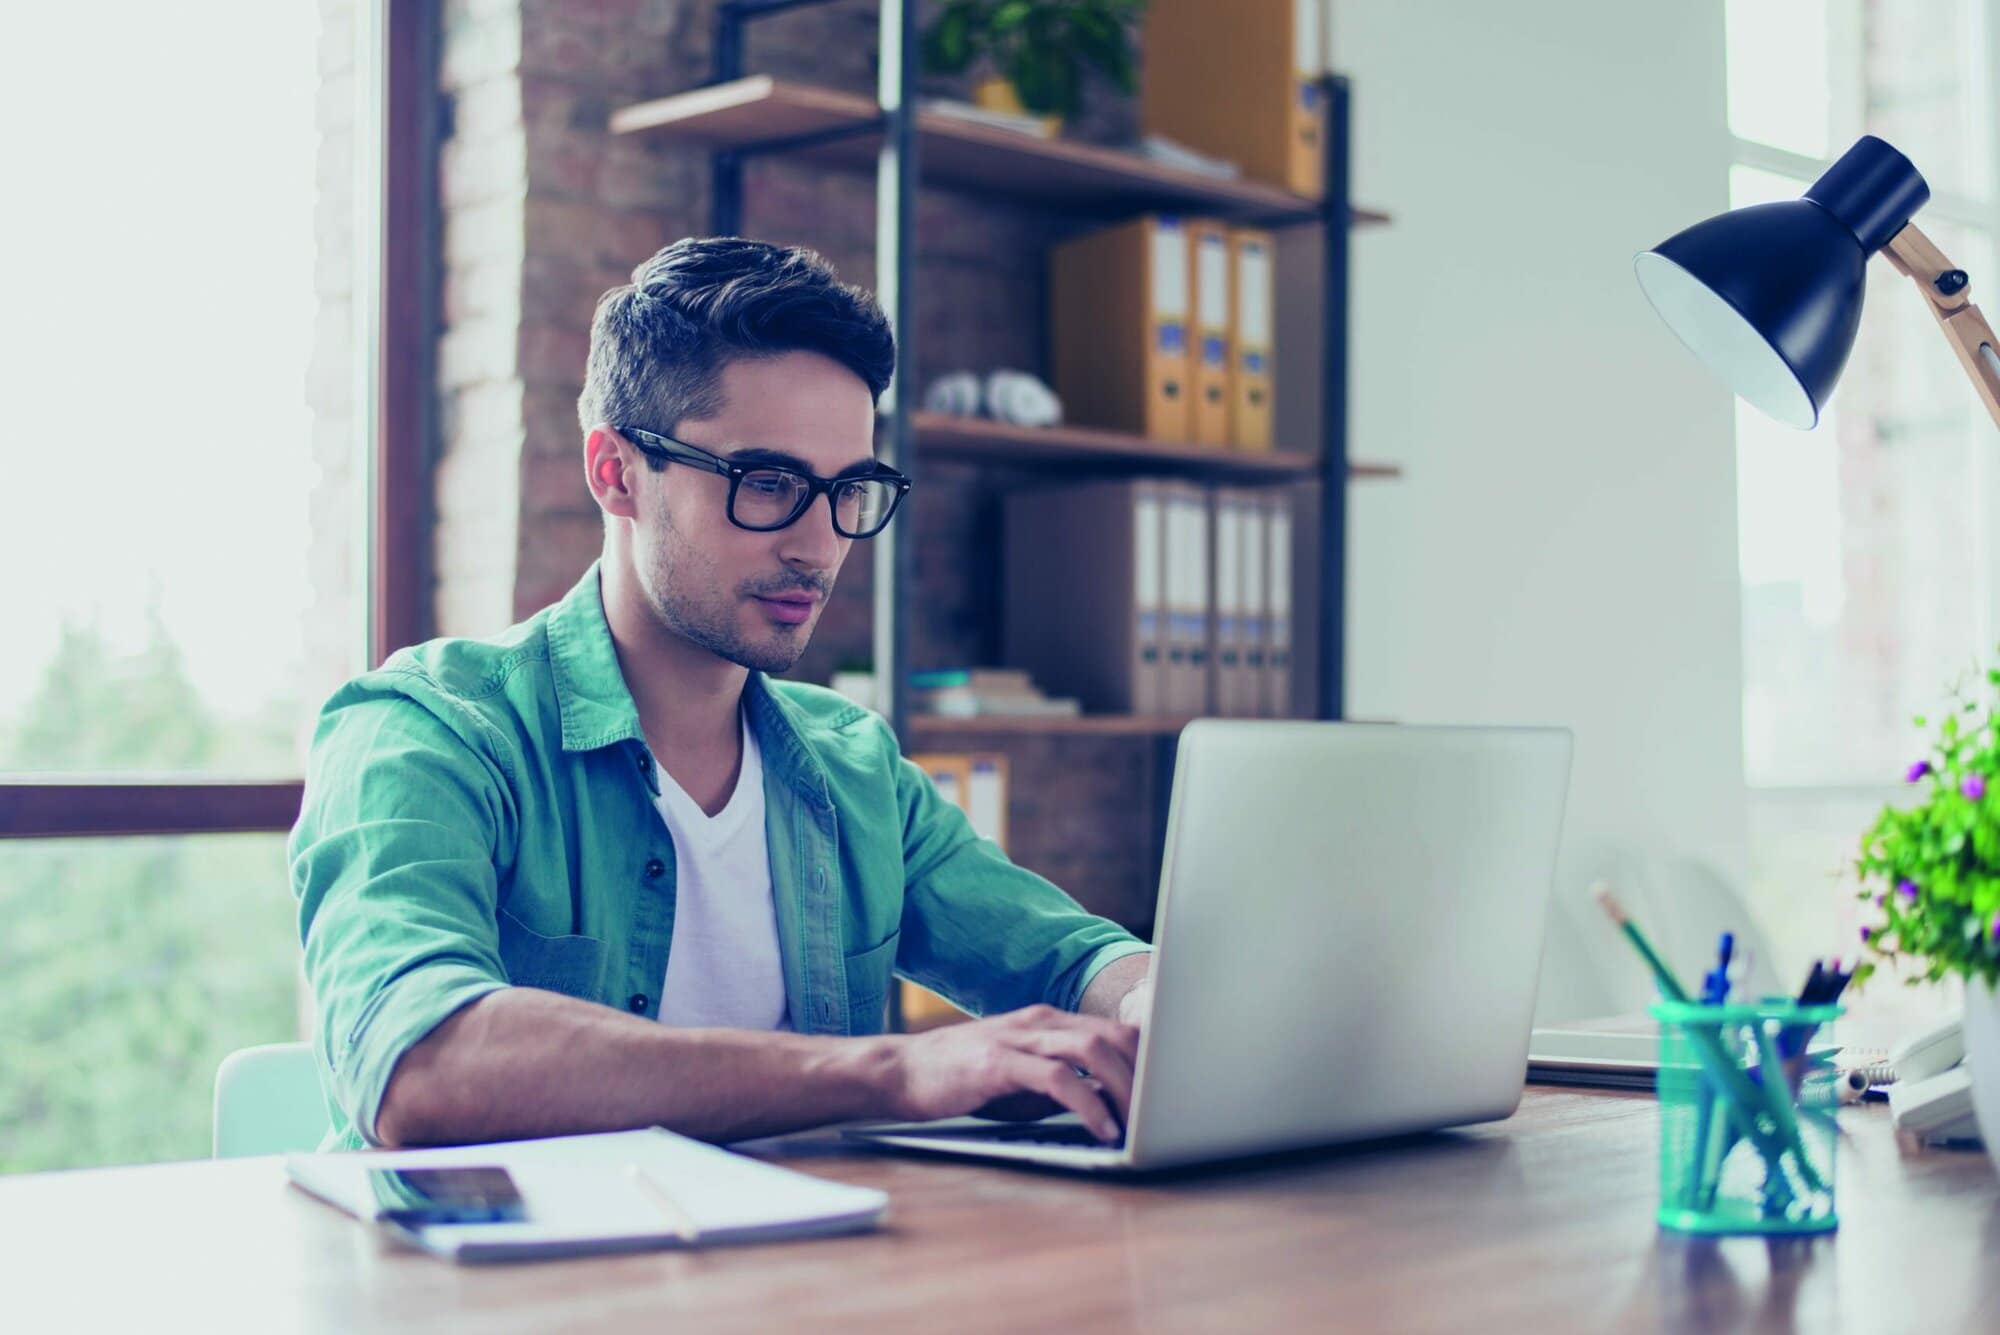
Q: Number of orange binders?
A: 6